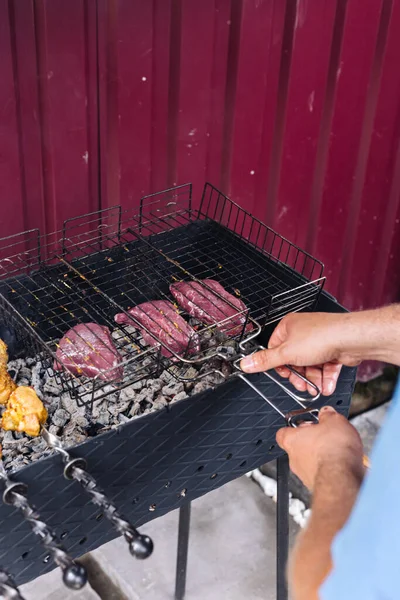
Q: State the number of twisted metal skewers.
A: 3